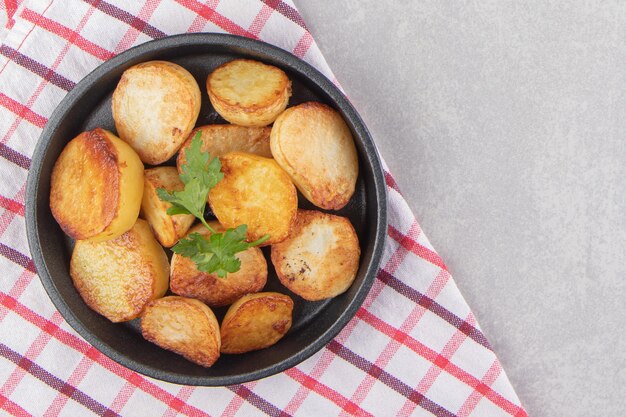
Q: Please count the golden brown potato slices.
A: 12